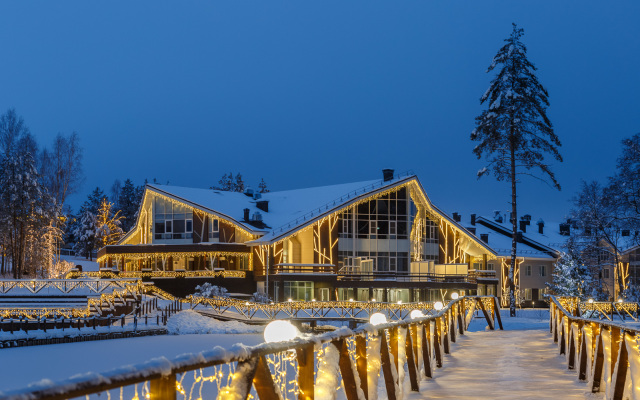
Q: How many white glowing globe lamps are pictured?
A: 5